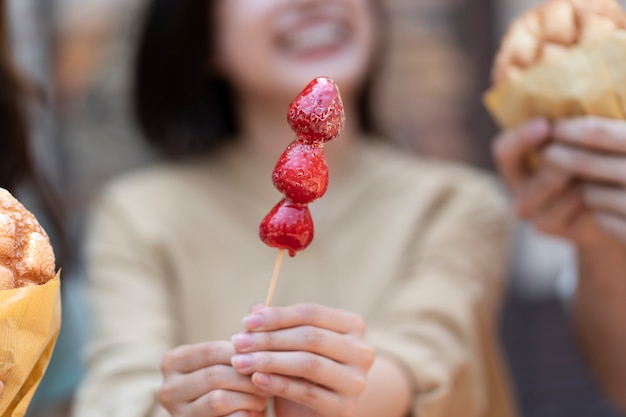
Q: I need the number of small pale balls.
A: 0